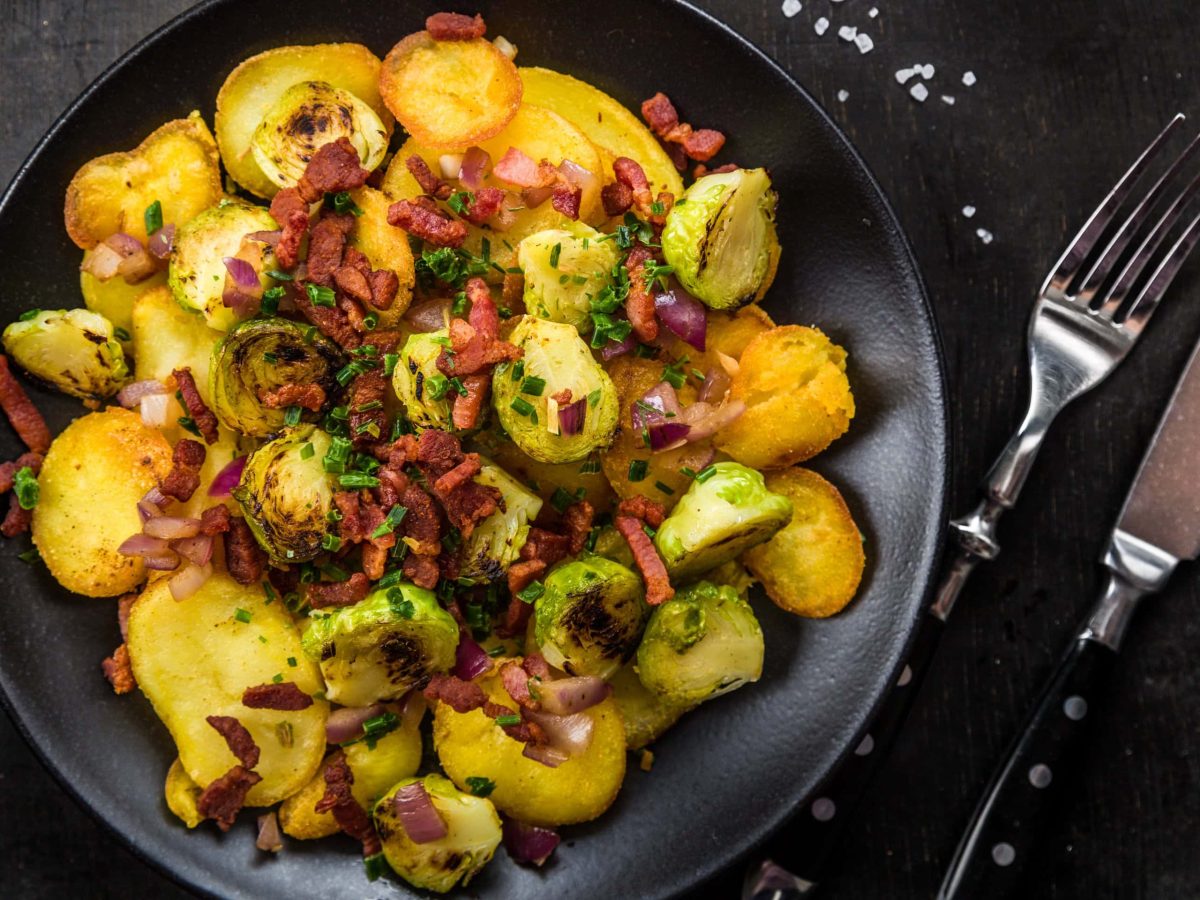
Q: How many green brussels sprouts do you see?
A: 15